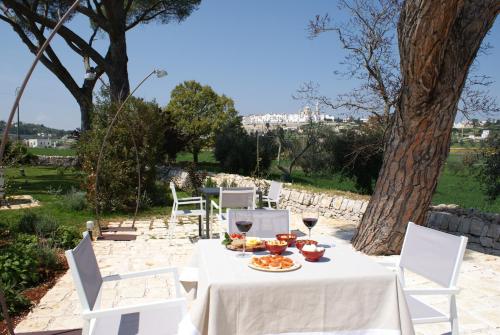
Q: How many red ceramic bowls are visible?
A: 4